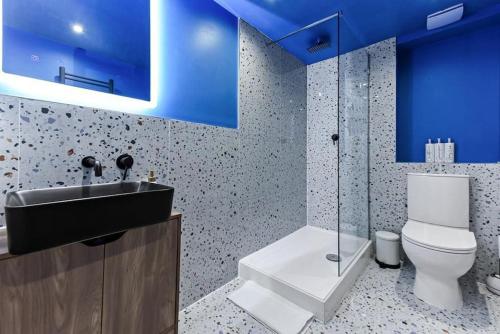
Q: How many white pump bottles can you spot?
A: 3